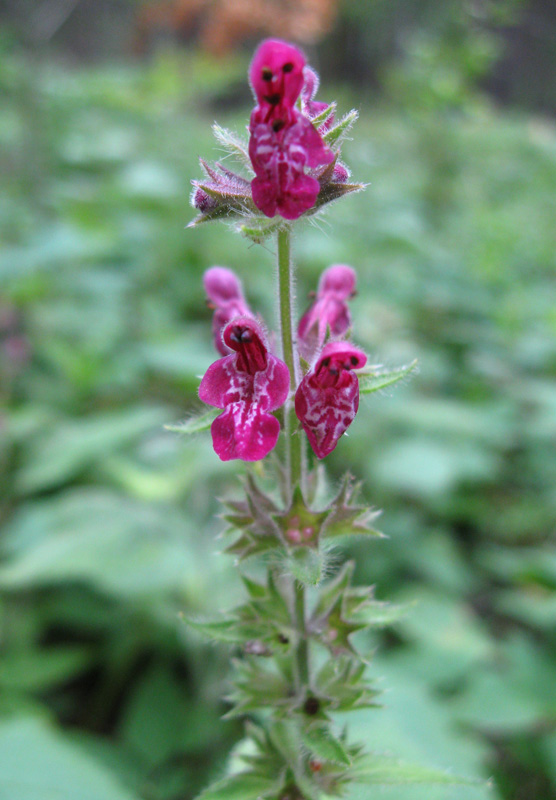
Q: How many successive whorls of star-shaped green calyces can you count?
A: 4